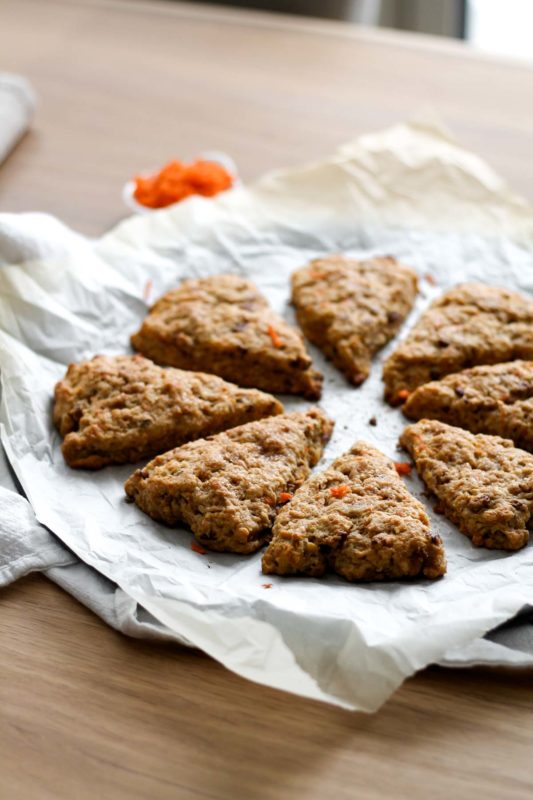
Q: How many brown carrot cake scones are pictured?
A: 8